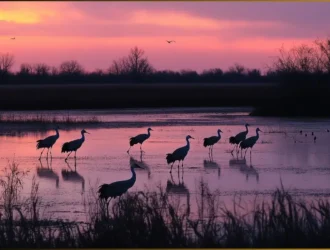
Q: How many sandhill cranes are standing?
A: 8